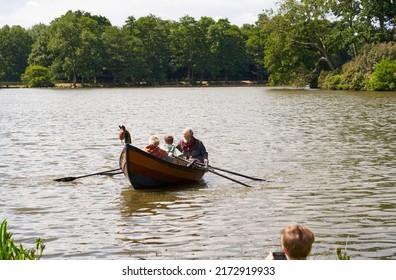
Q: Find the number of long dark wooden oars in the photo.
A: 4